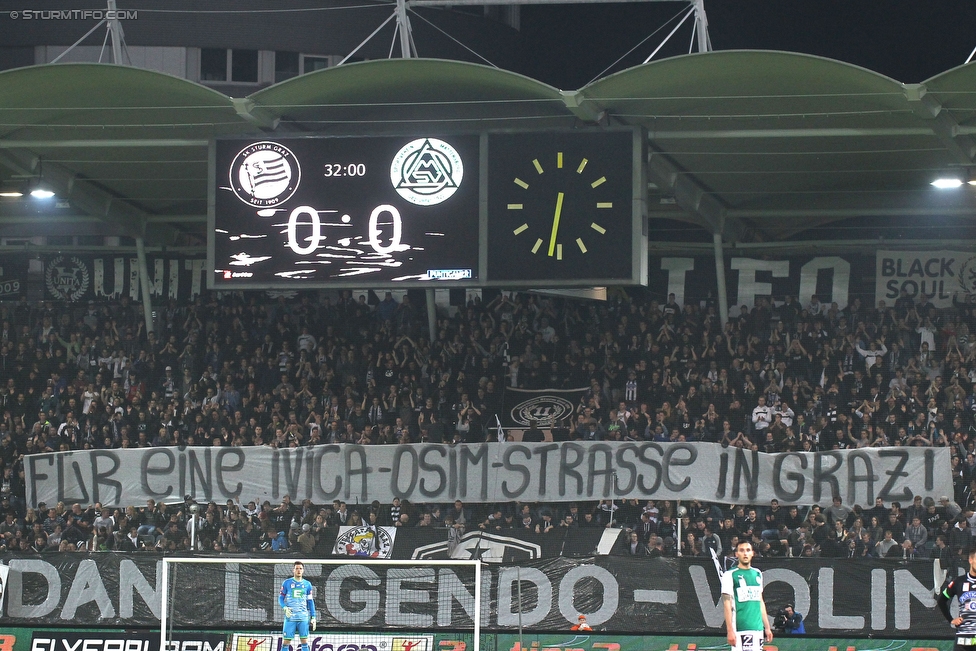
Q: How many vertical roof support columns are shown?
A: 3